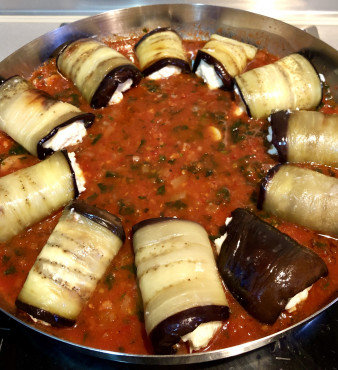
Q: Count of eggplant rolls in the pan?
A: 11